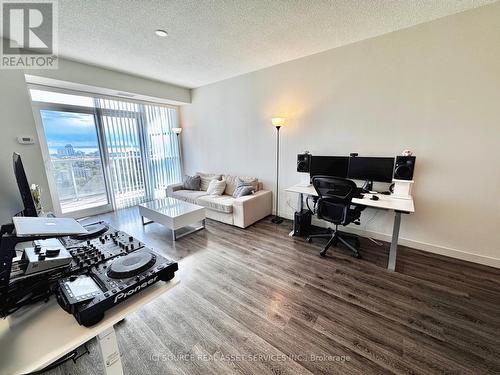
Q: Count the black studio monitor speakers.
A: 2